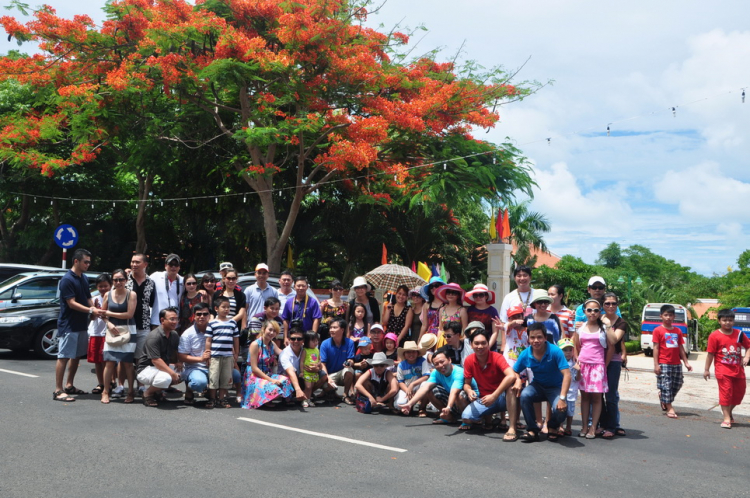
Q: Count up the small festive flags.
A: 11